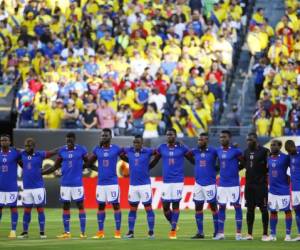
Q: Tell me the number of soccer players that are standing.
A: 11